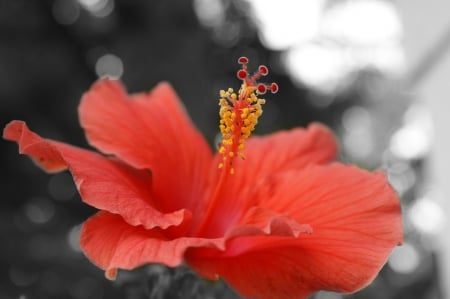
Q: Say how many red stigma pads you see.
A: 5